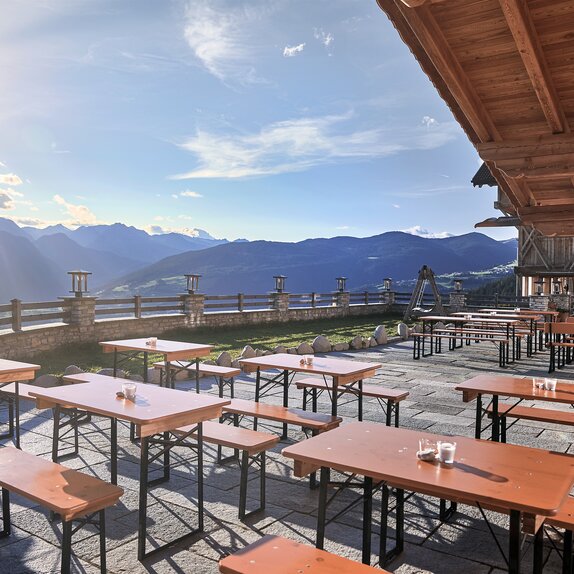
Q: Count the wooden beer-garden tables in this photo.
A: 9